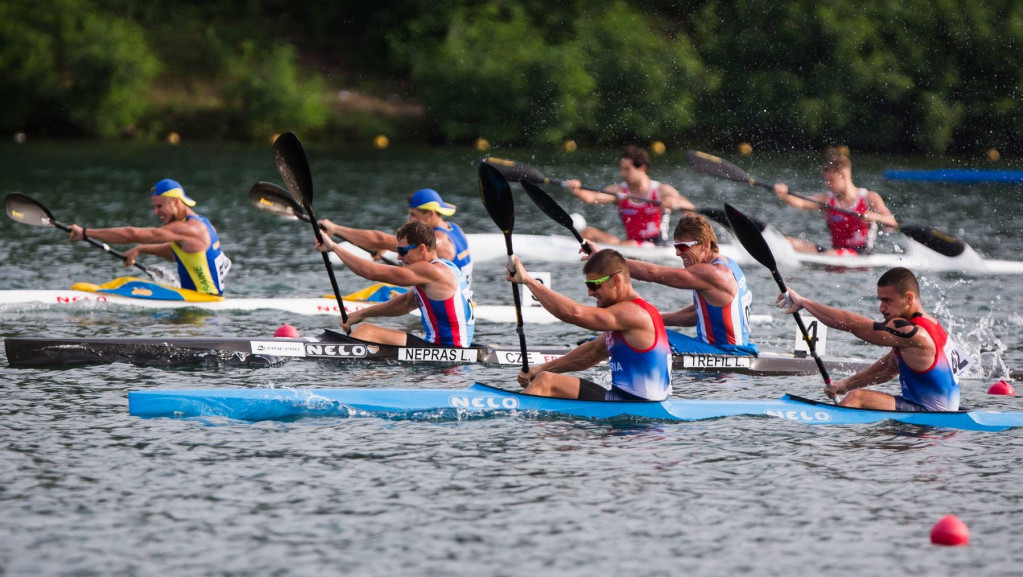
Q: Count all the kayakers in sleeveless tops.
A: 8